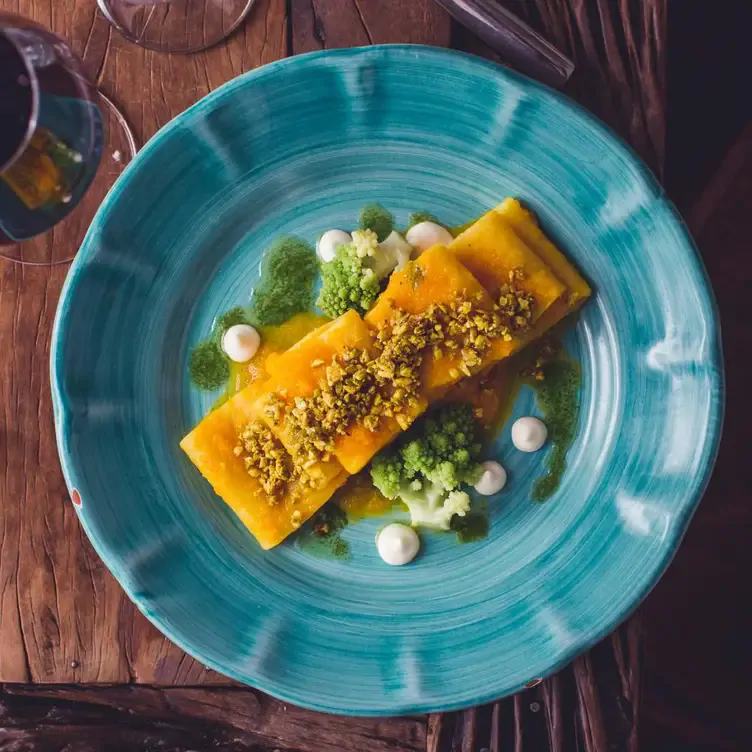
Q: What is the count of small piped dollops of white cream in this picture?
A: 6